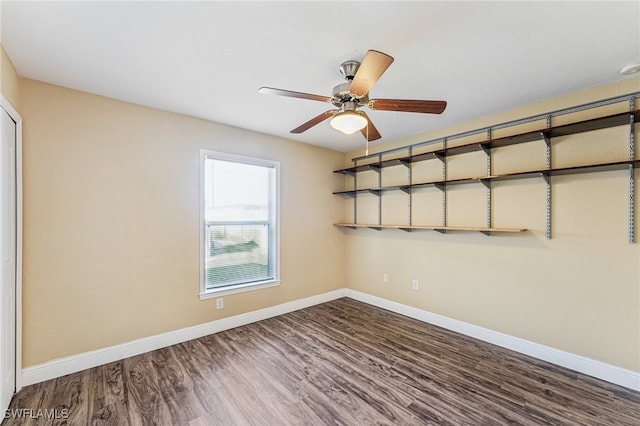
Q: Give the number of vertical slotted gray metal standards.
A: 7